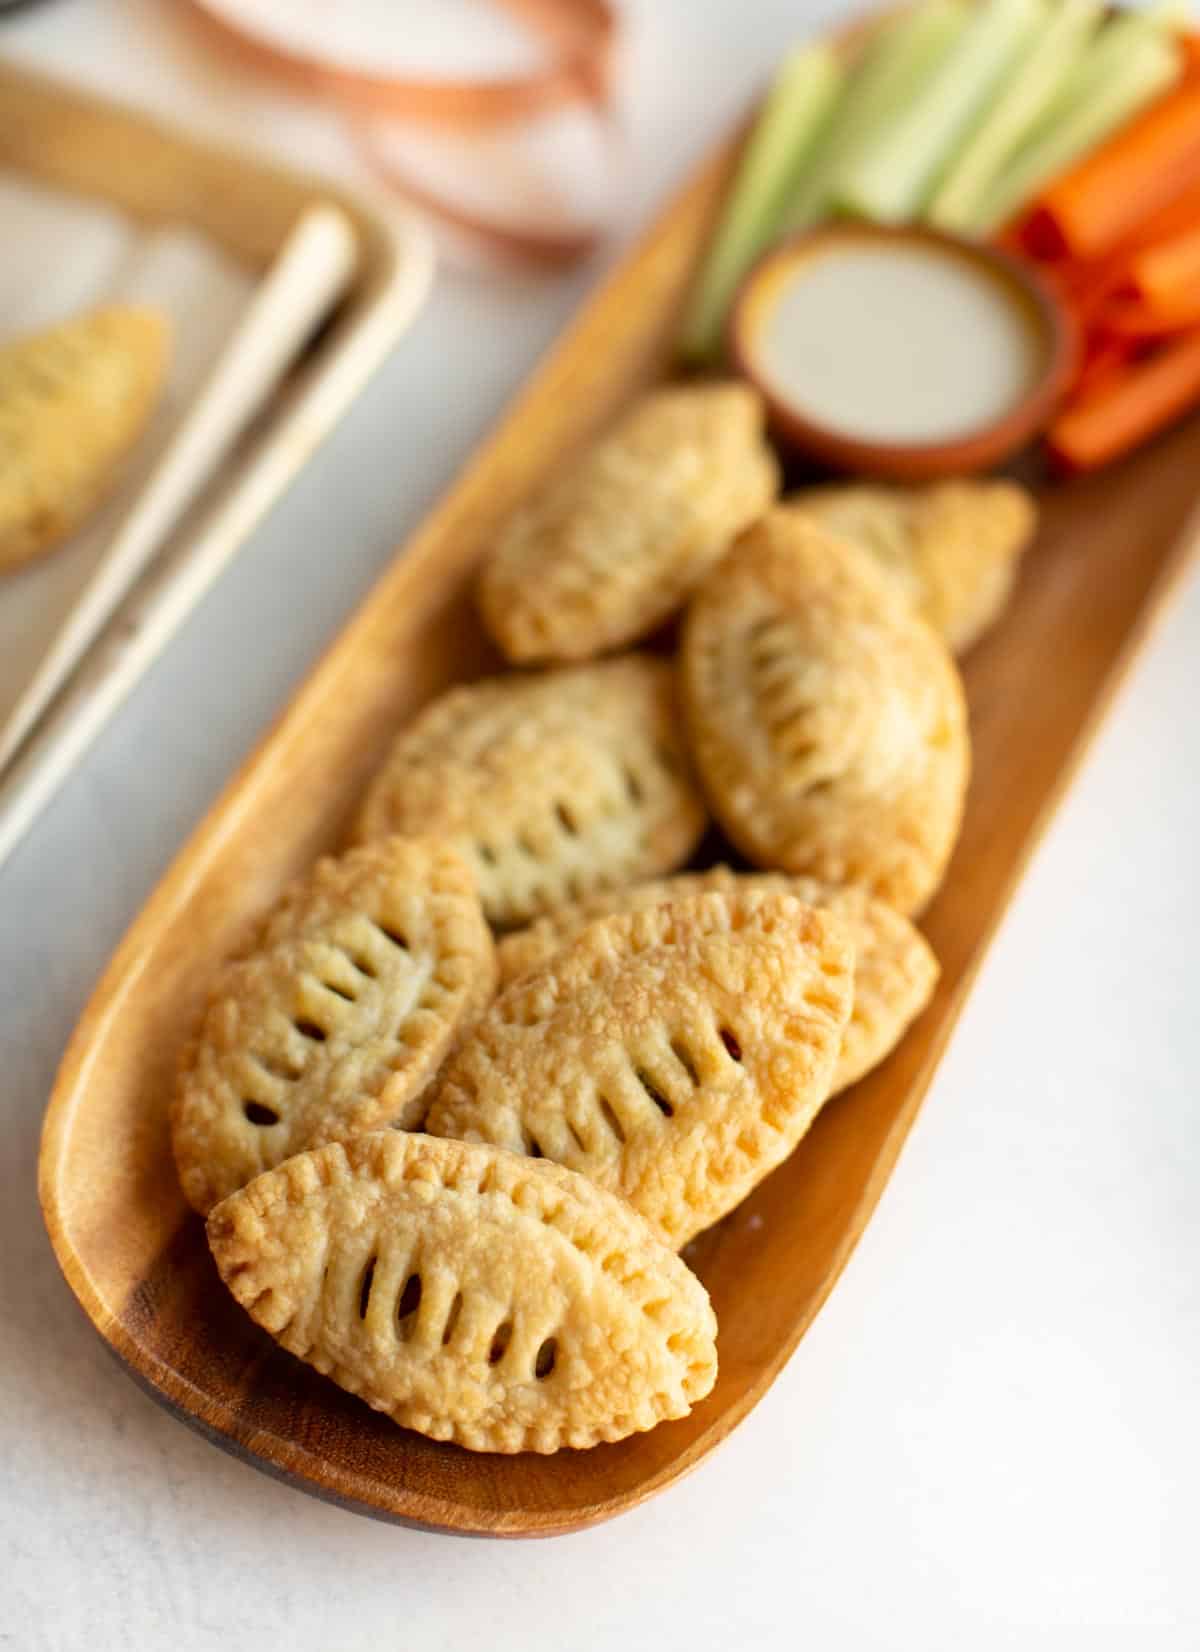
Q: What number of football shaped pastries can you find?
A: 9